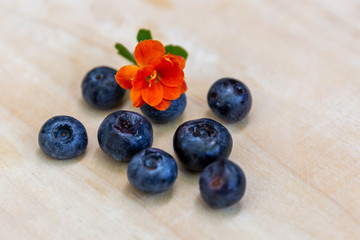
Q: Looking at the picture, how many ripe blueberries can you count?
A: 8